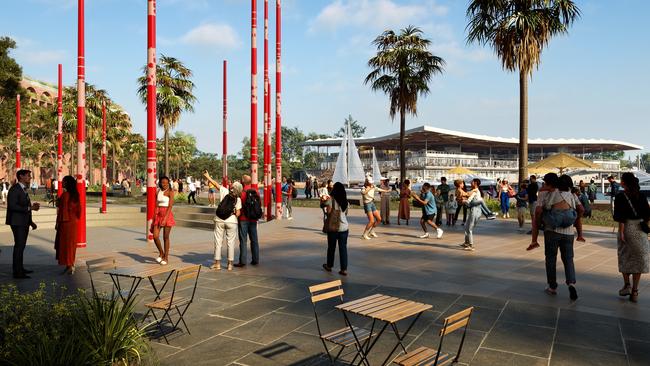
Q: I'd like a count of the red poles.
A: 10